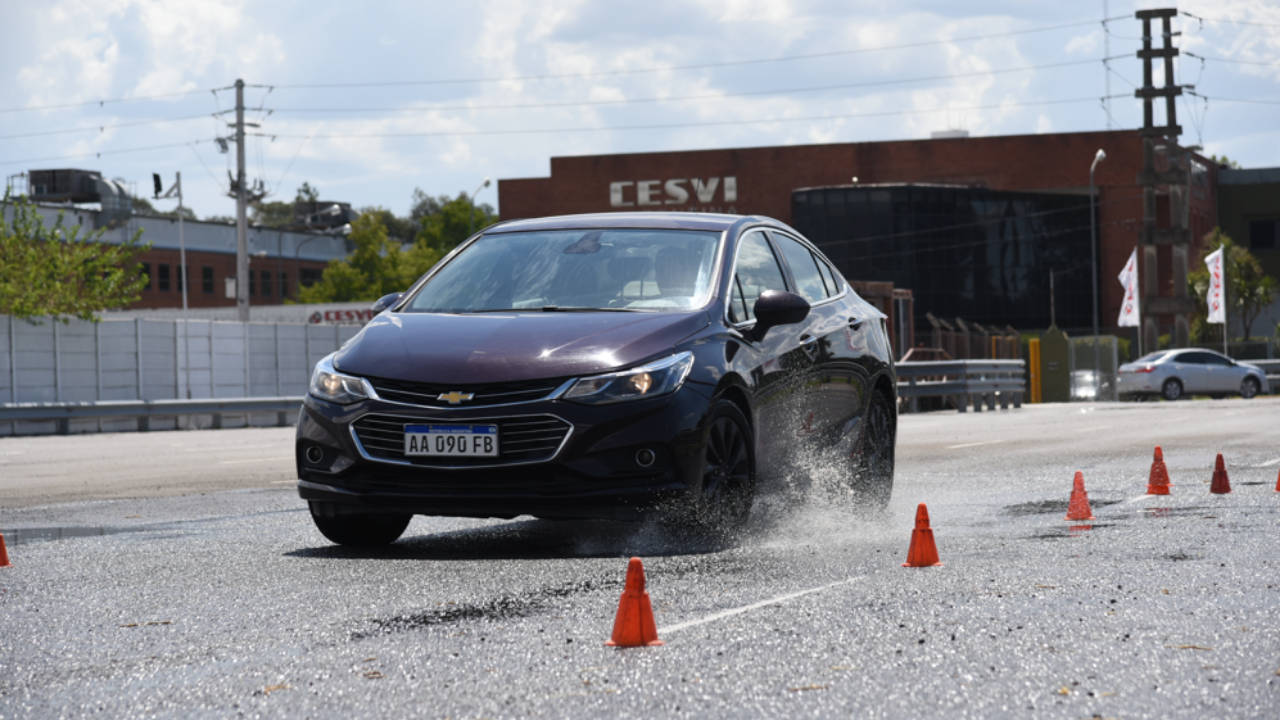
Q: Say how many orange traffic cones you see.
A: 7